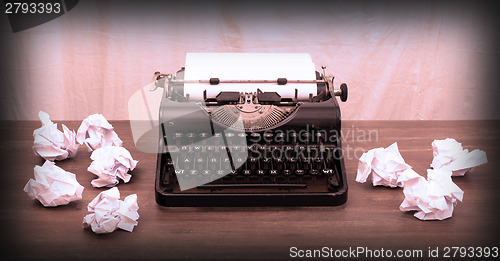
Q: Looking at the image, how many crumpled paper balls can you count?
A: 8